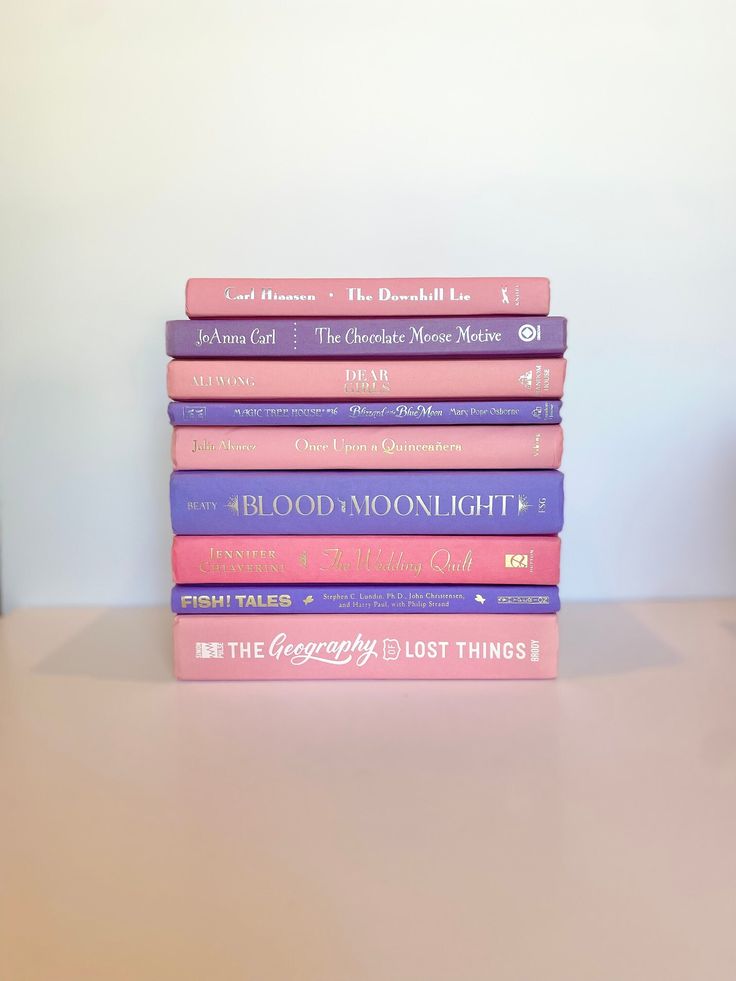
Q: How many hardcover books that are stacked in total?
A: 9